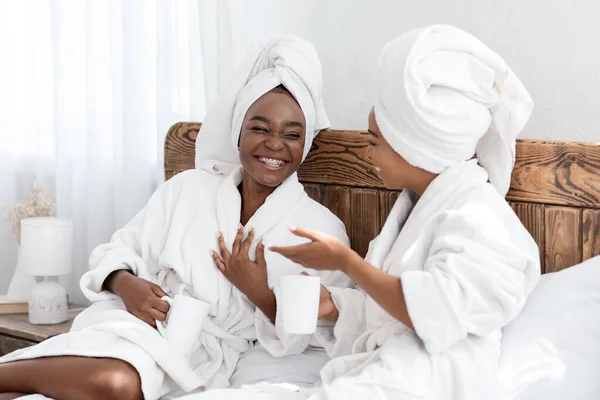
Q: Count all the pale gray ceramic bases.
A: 1